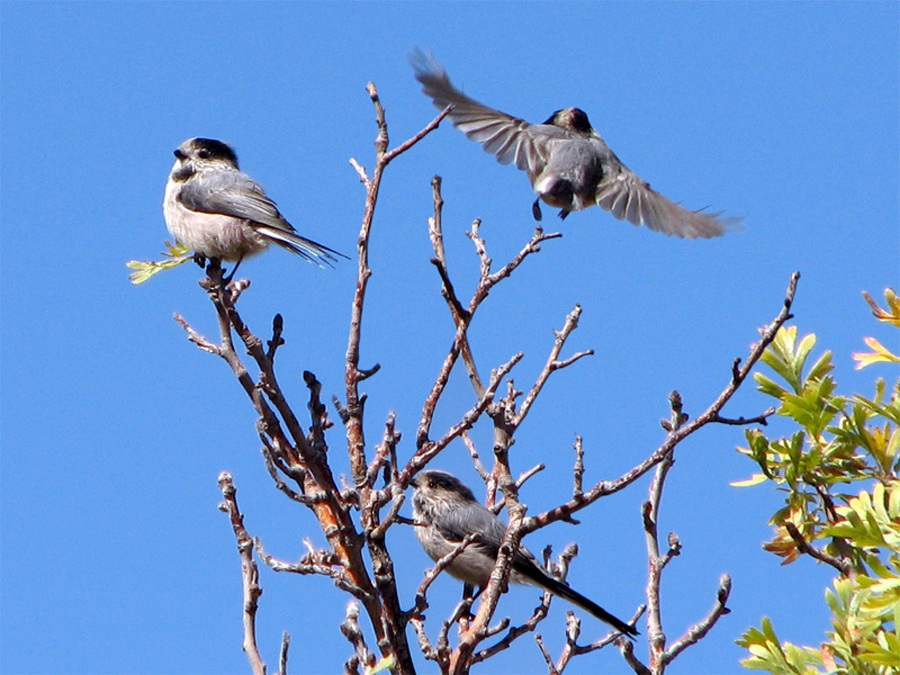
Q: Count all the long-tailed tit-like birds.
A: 3